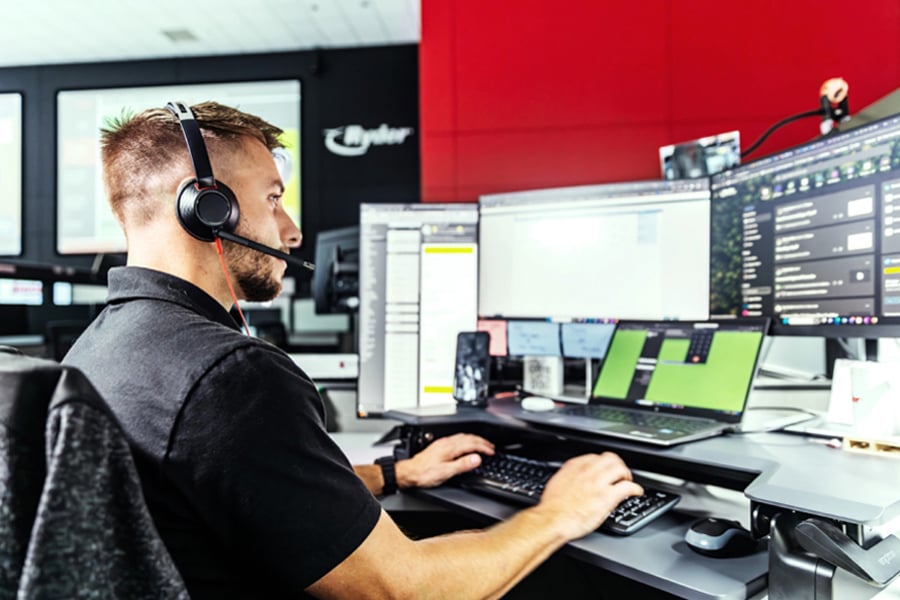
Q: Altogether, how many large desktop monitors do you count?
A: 3